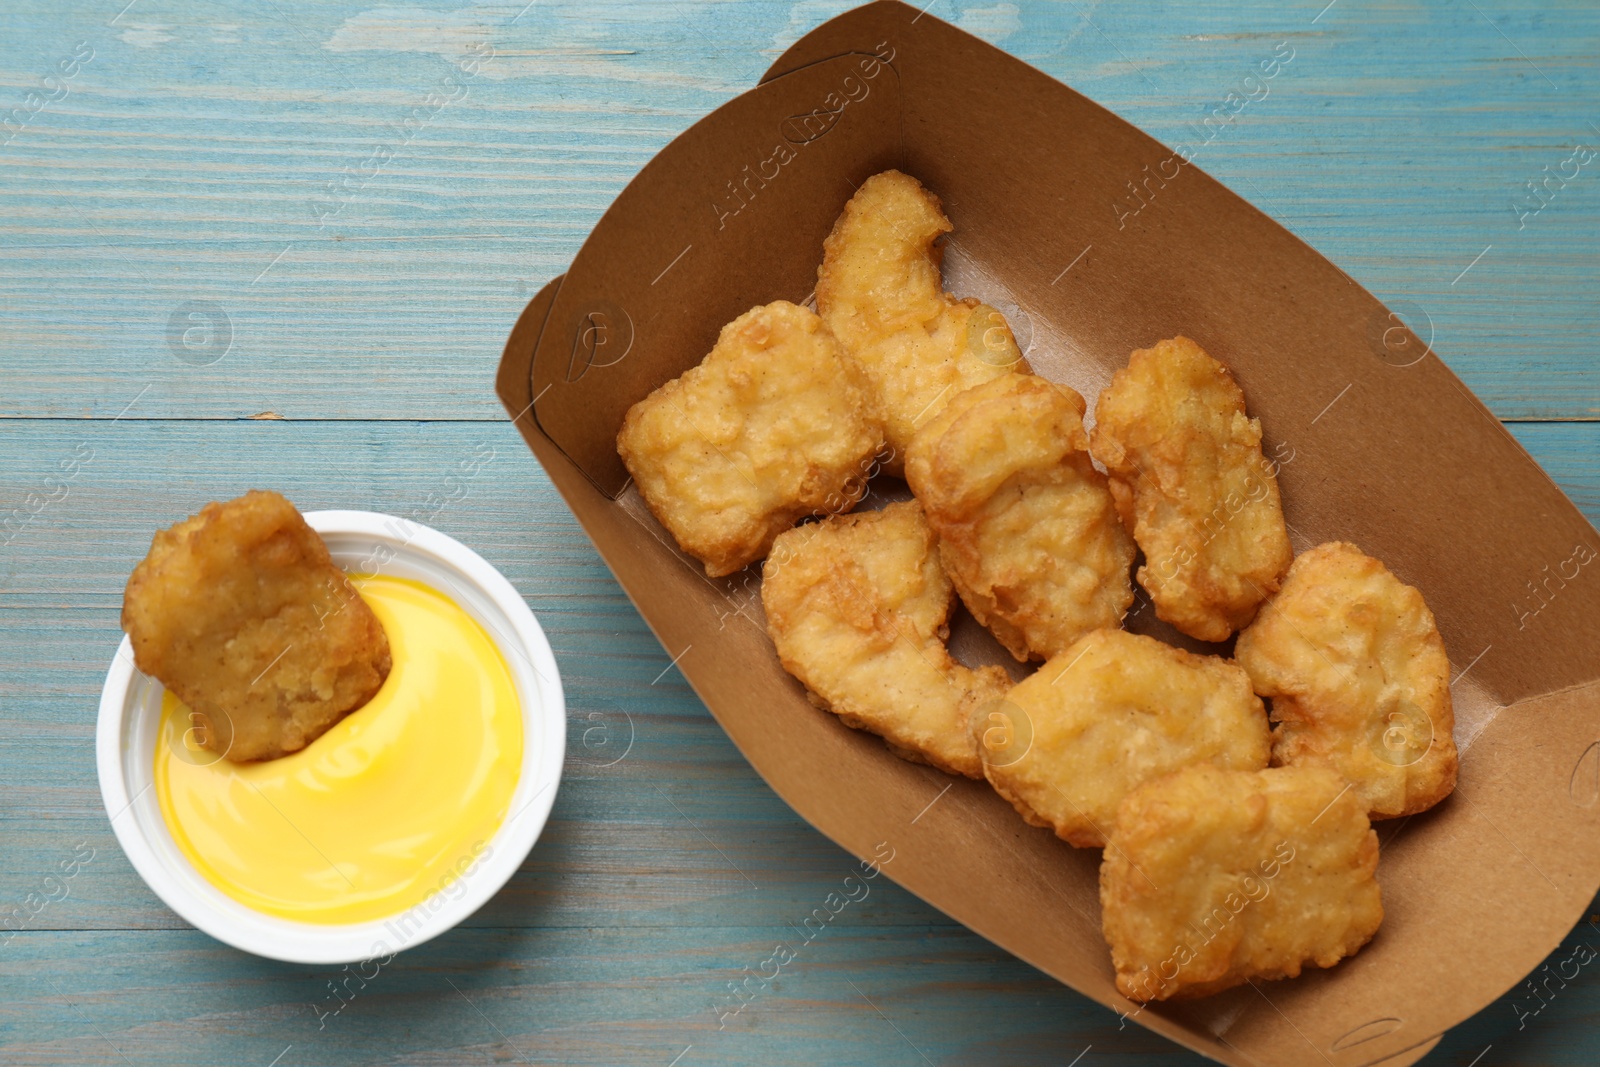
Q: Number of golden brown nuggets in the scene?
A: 9